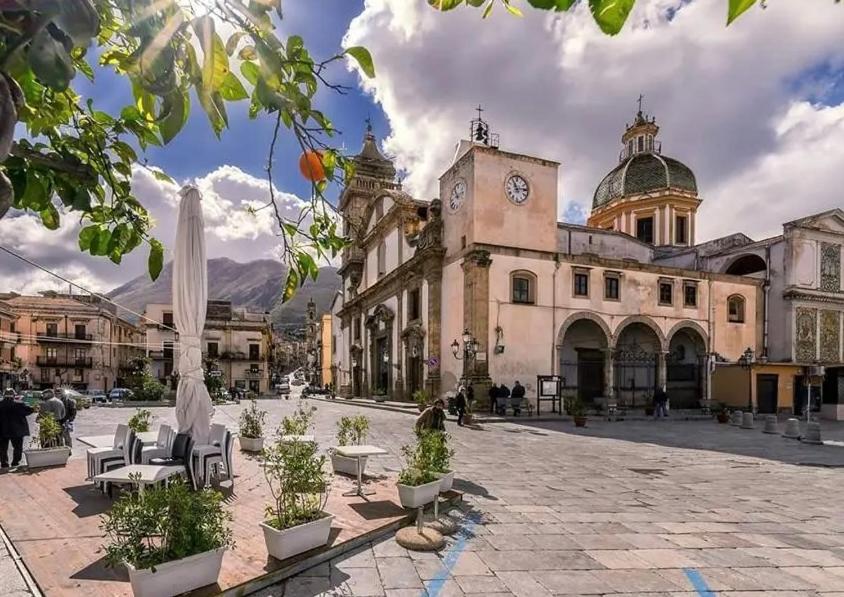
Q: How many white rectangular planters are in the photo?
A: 7